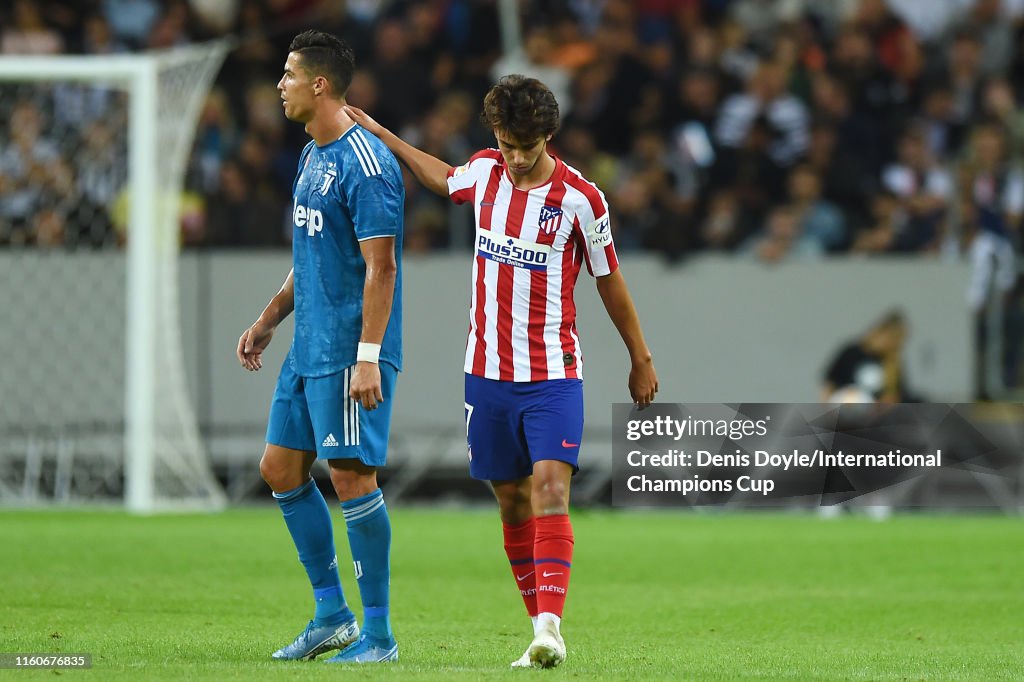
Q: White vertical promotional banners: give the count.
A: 0